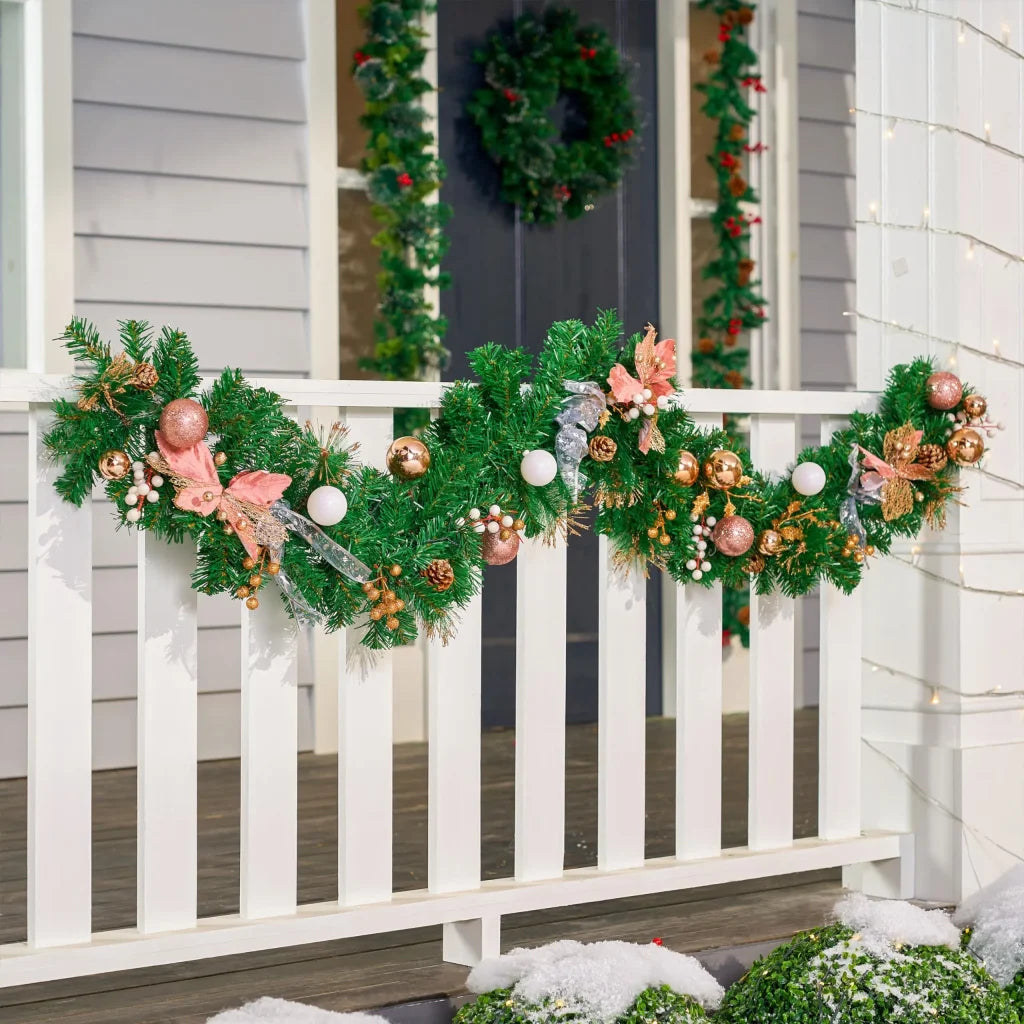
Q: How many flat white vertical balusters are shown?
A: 10